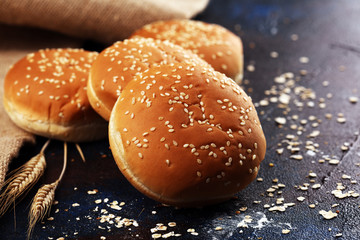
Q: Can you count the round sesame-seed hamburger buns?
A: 4